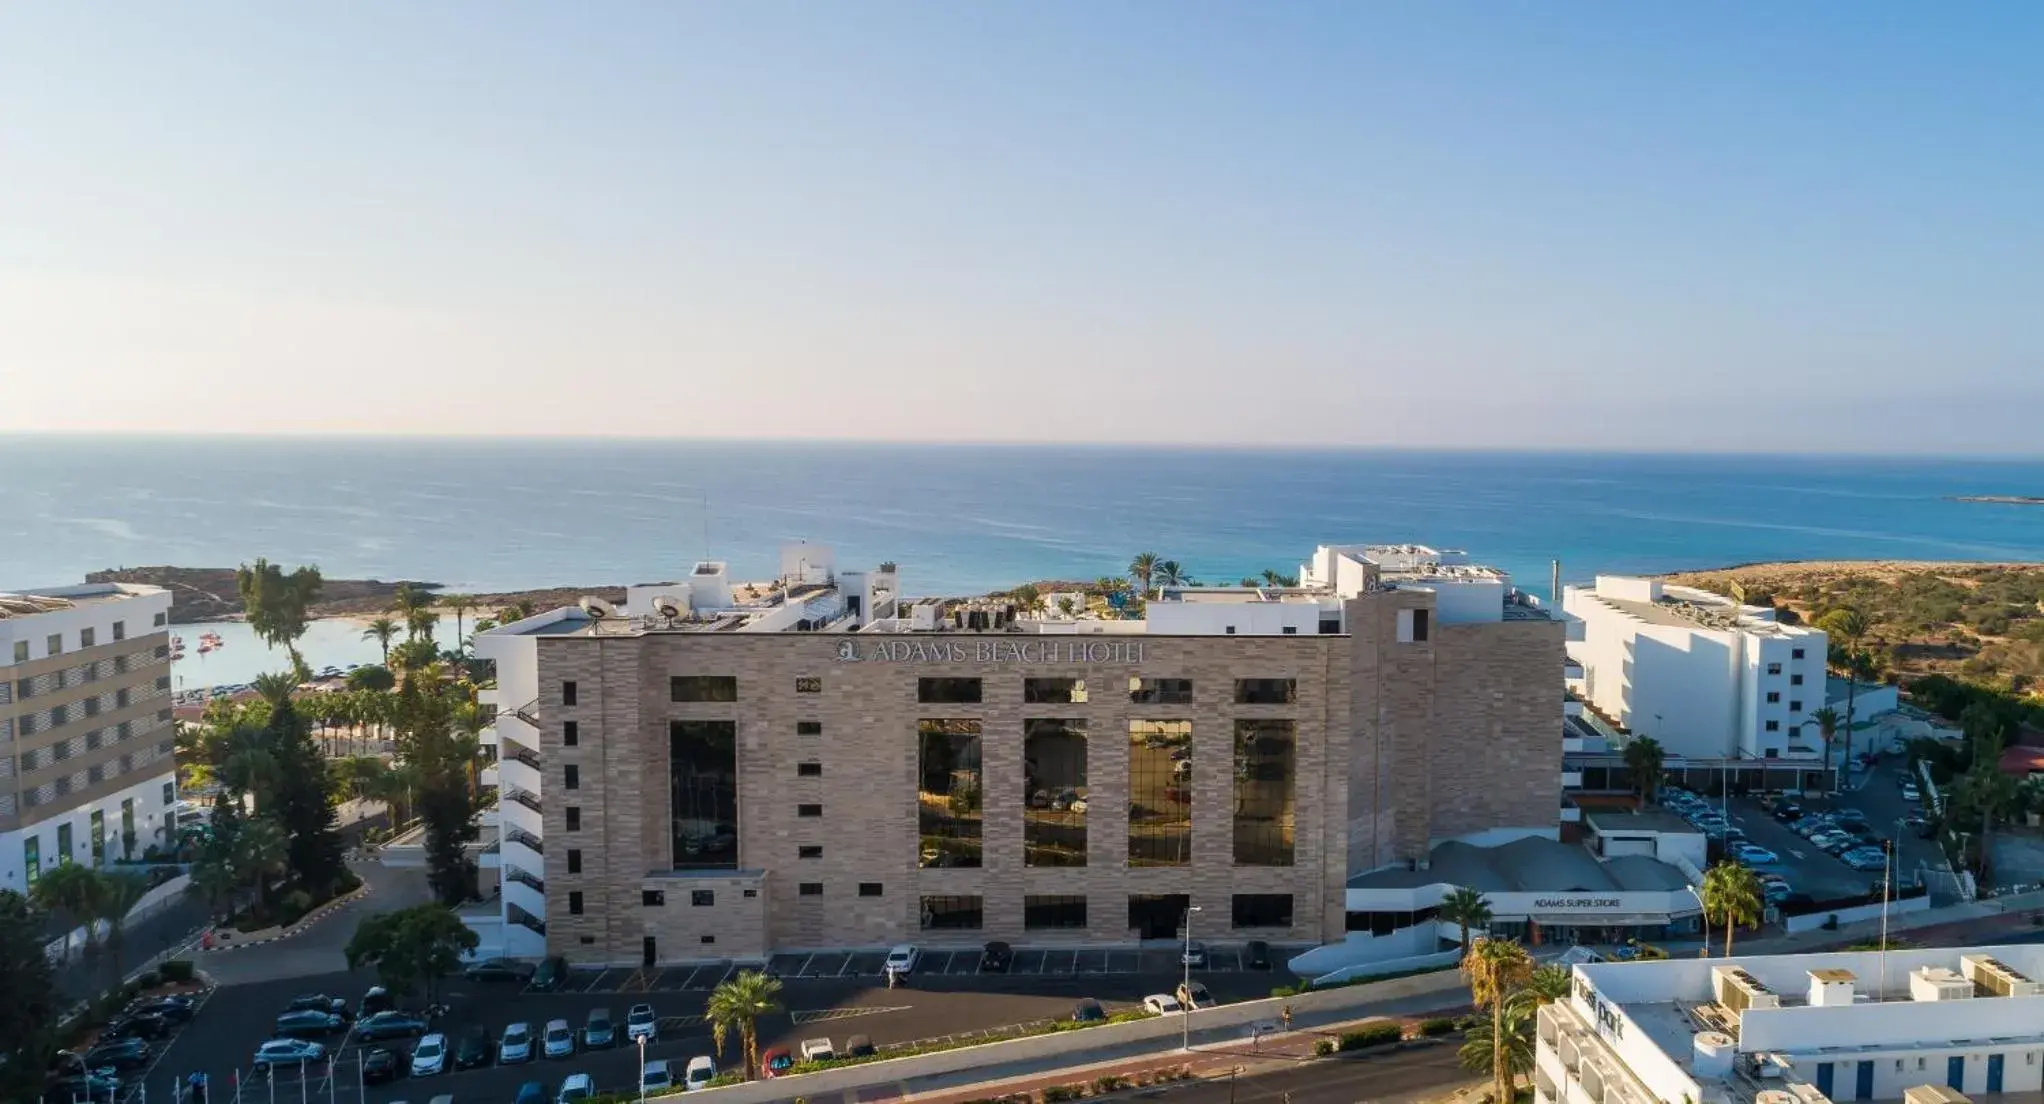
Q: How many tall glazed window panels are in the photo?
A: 5